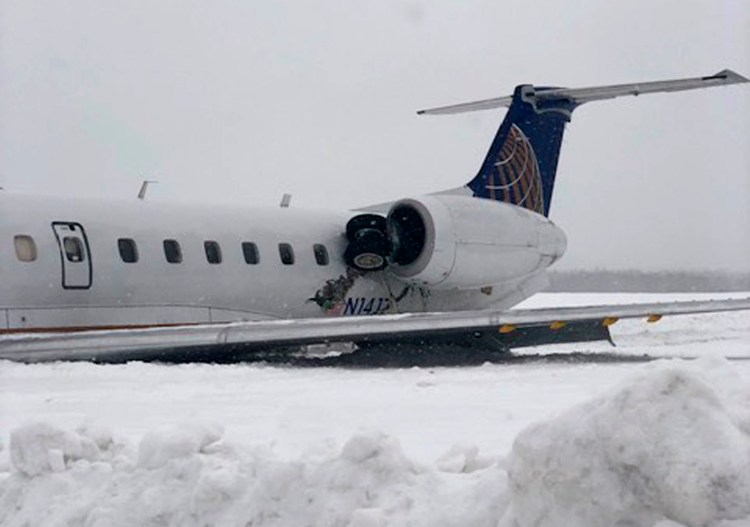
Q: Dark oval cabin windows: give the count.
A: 6